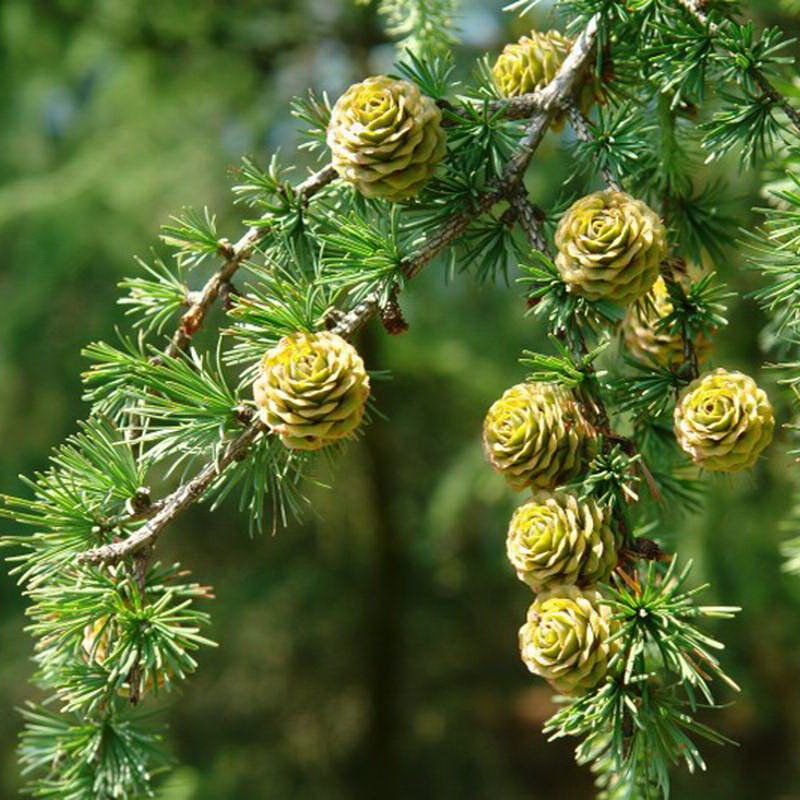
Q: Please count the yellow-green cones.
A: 9